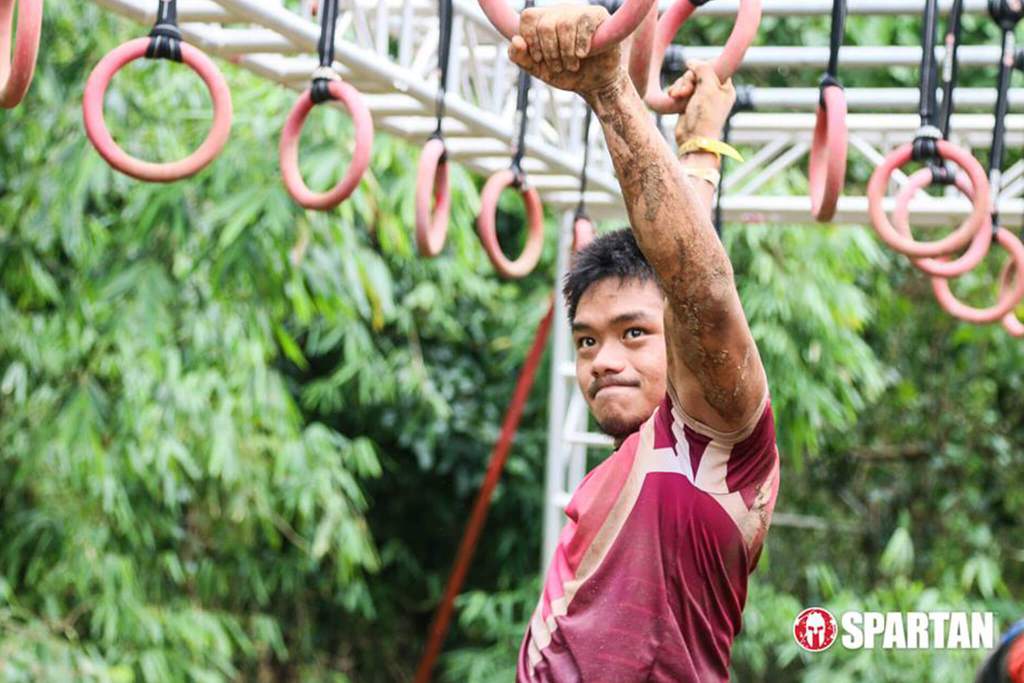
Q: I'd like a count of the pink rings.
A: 14